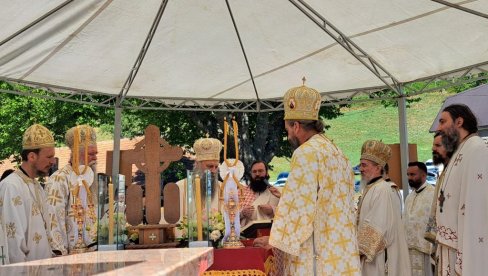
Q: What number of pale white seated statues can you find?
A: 0